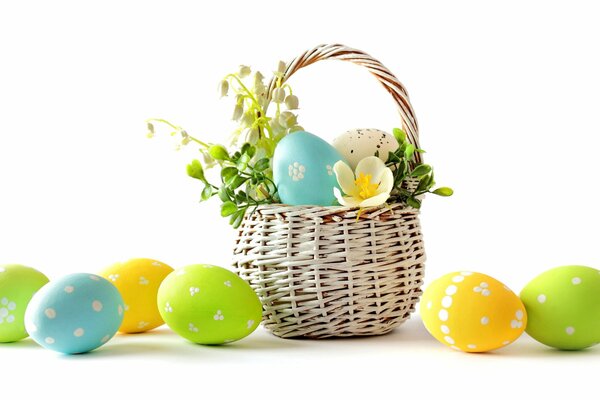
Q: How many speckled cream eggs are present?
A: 1